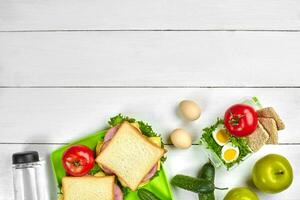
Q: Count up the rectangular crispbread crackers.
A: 3